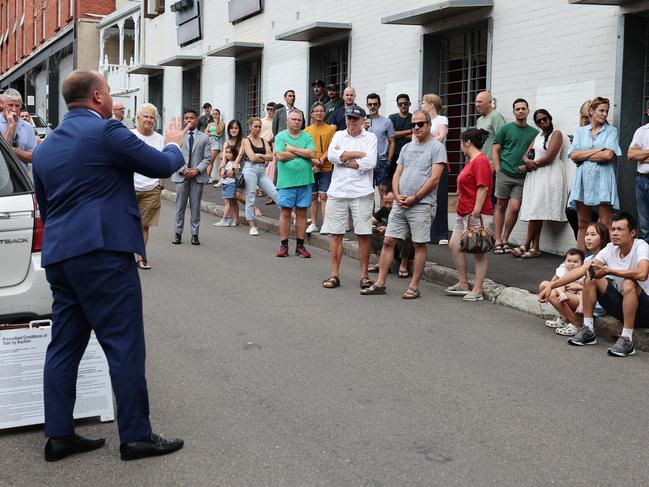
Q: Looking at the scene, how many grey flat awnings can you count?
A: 6